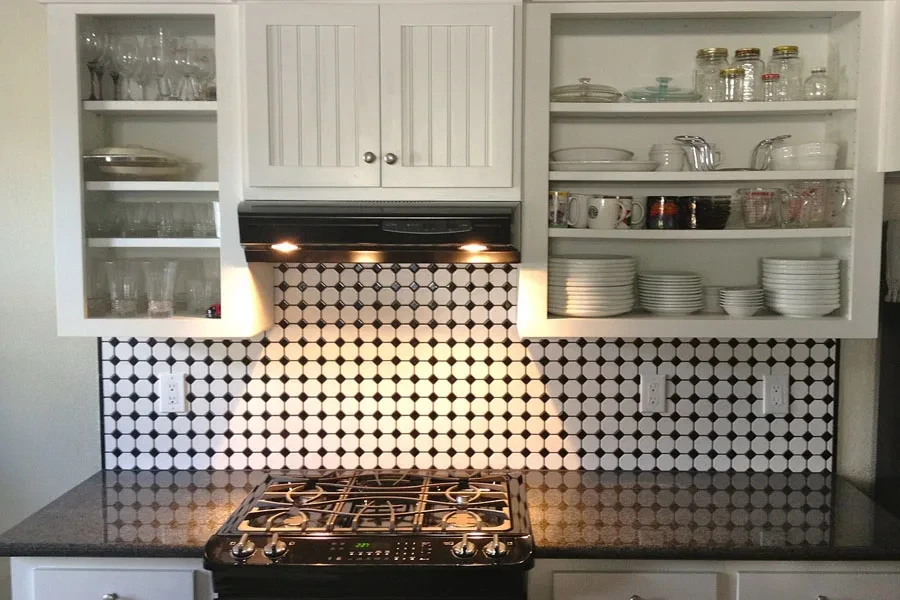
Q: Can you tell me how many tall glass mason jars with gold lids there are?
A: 3